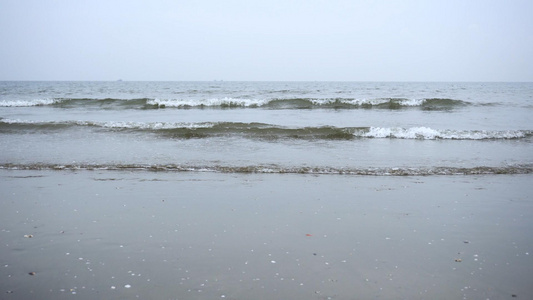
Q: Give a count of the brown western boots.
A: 0